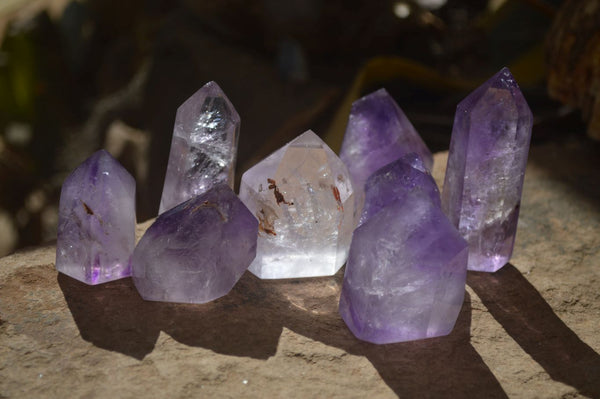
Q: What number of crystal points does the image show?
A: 8